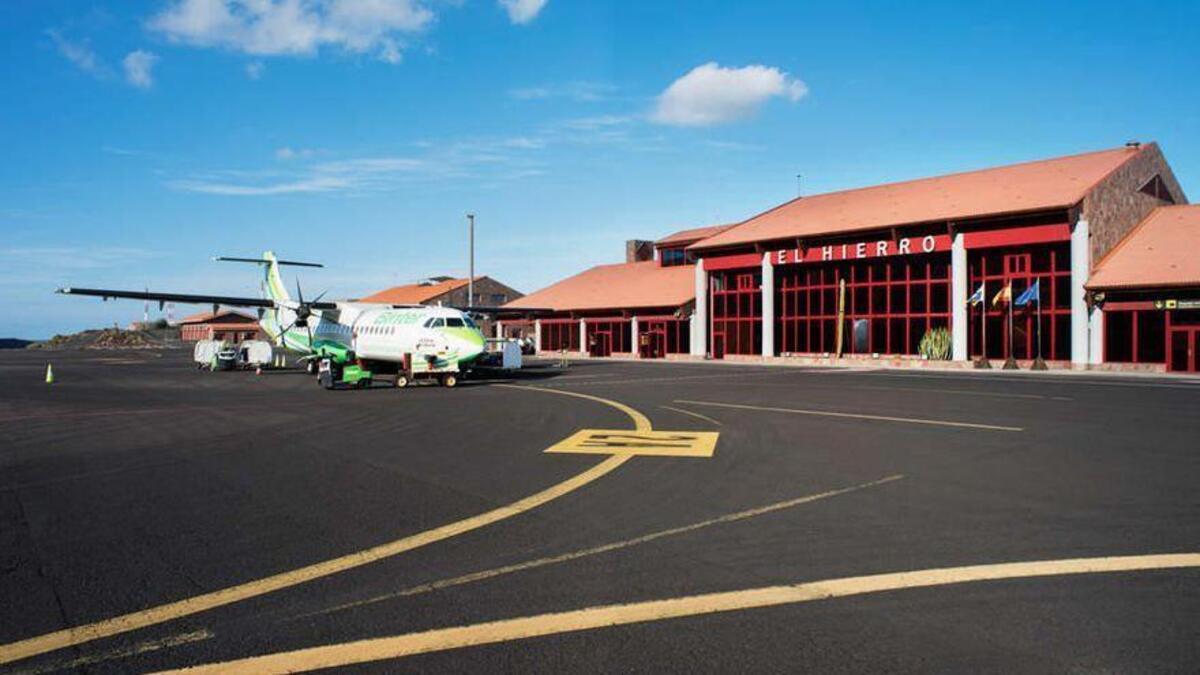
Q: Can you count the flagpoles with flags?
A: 3